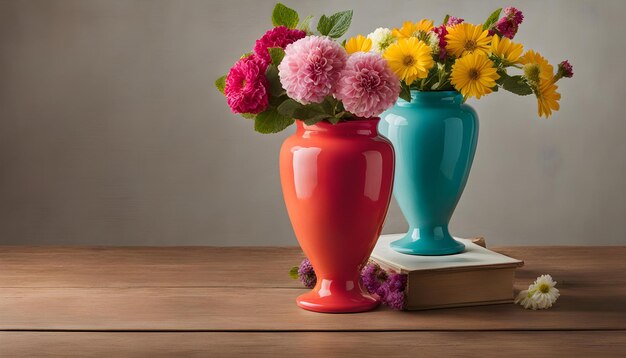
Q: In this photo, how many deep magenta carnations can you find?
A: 2